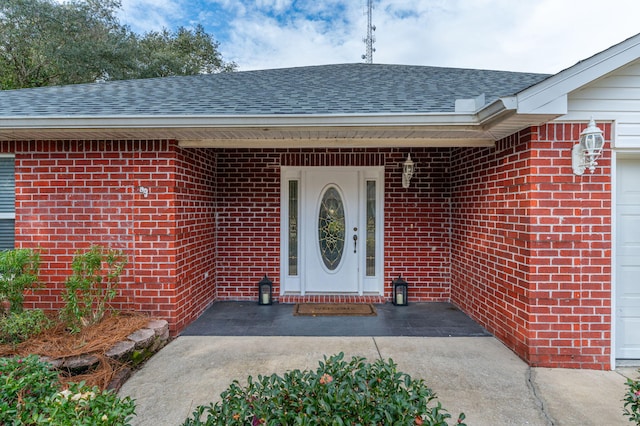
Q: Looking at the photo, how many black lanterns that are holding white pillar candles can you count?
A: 2